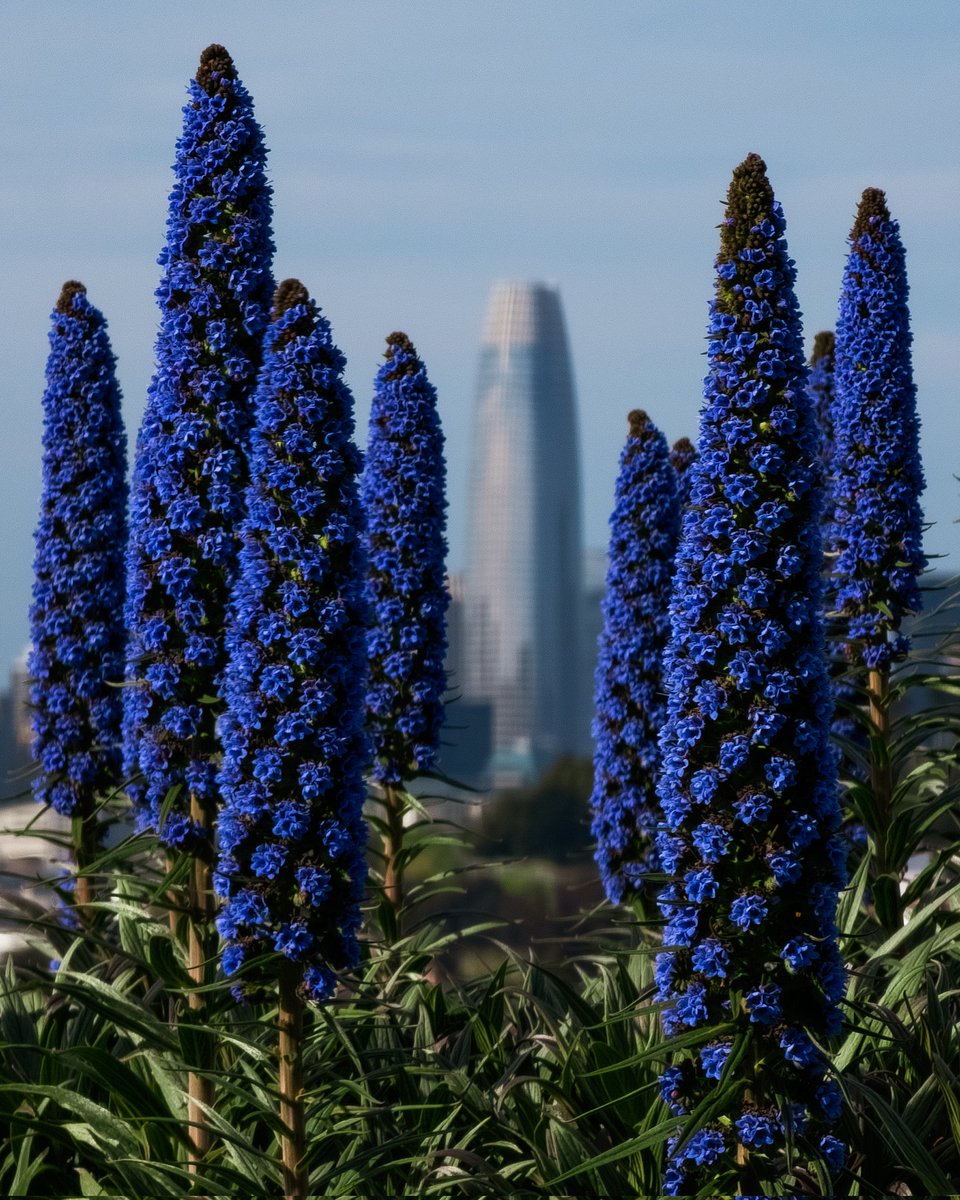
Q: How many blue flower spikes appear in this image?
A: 9